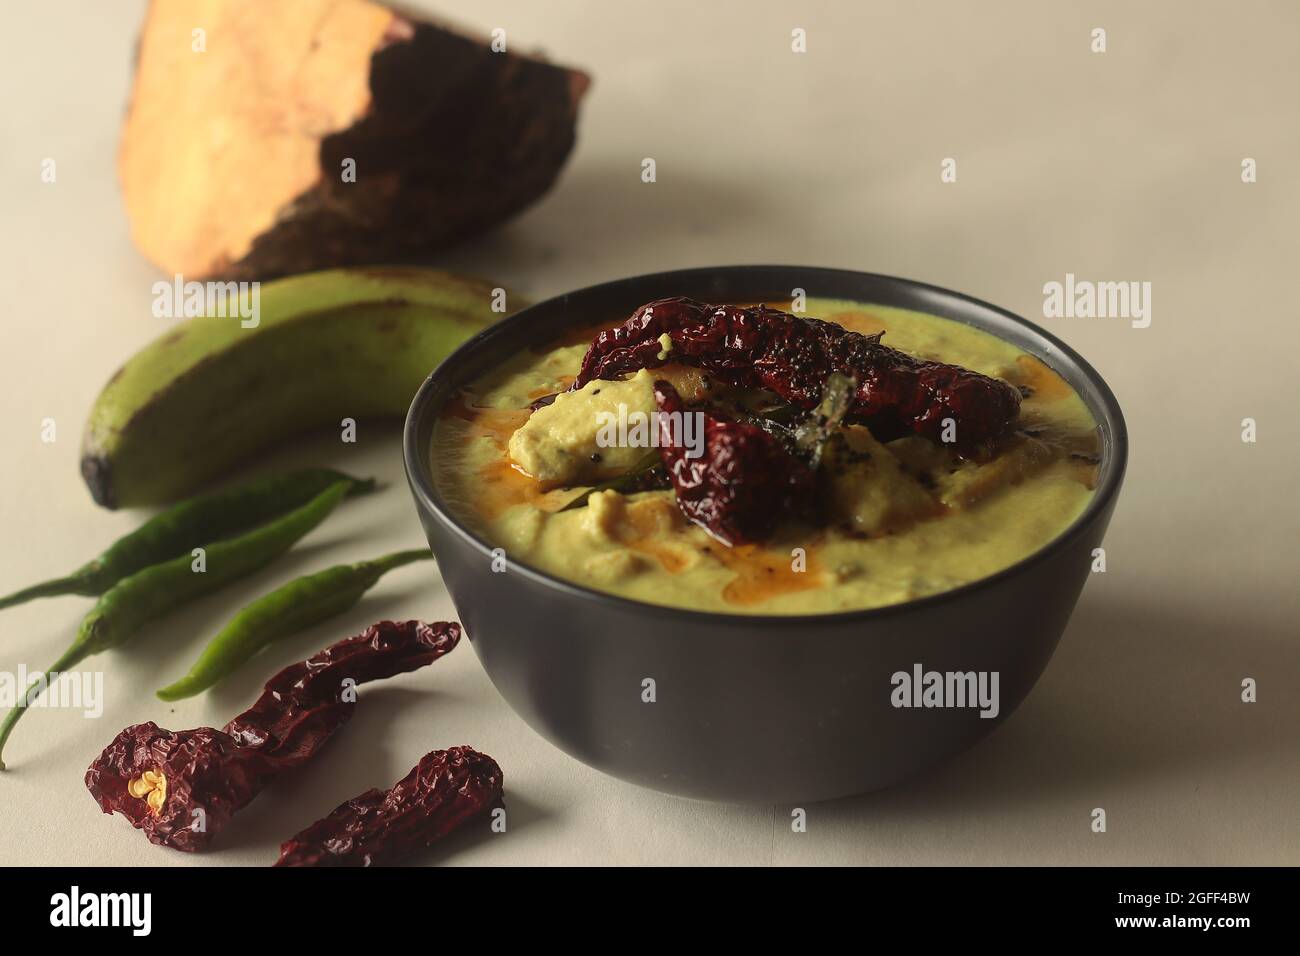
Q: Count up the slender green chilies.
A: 3